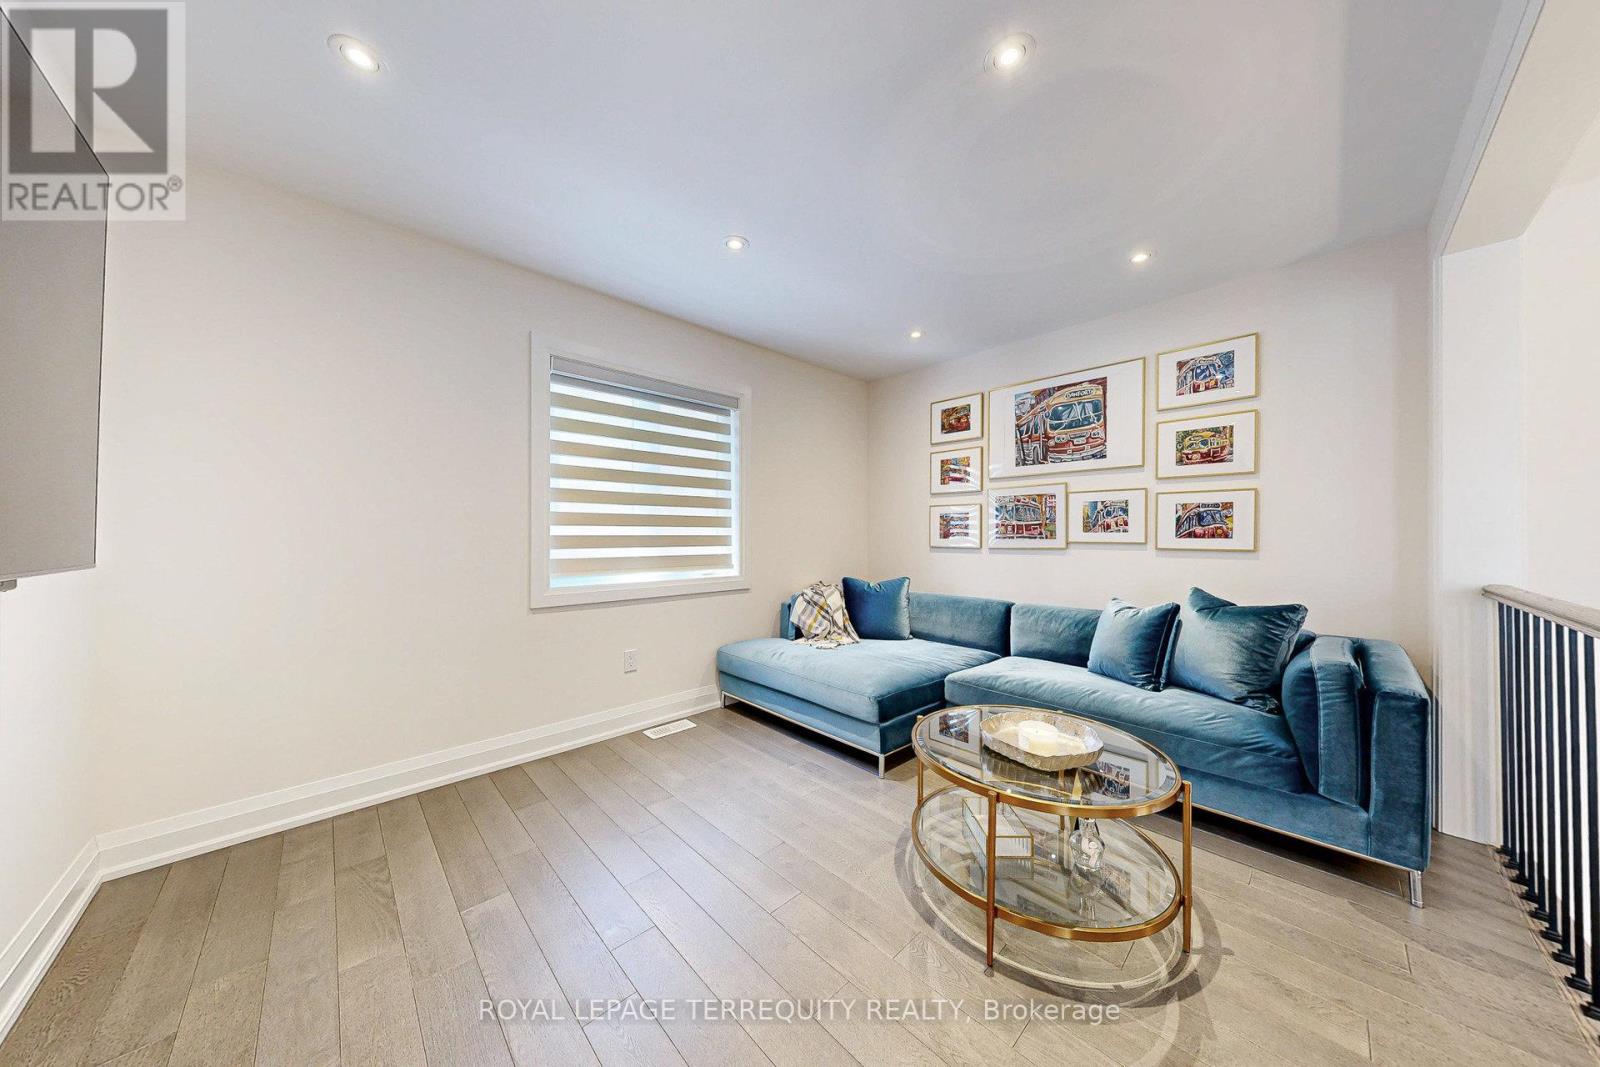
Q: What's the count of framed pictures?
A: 9